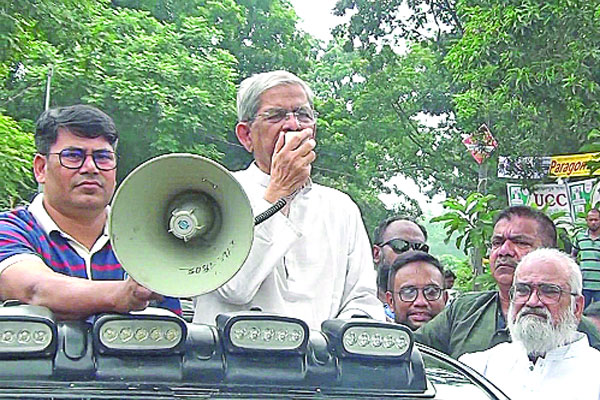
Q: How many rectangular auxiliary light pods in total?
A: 4